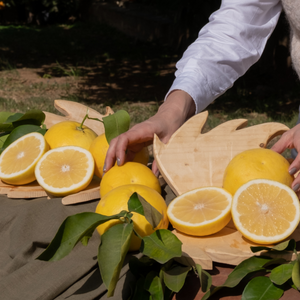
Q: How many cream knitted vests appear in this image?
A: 1